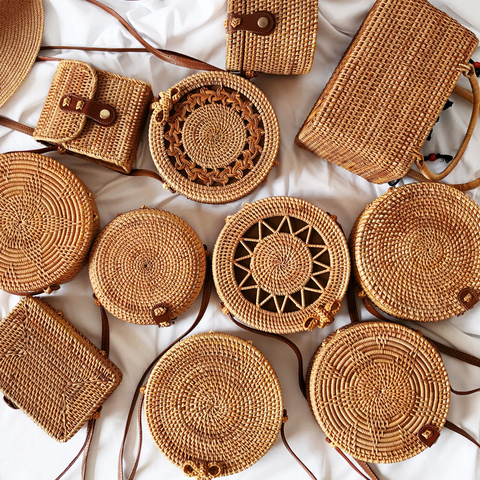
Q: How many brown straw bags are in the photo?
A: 11